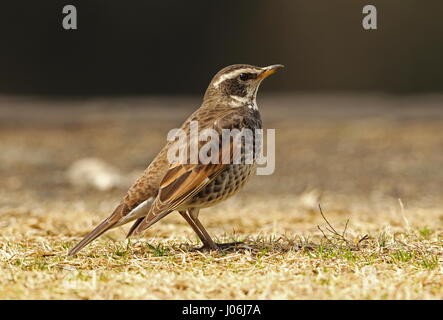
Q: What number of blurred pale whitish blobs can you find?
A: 1